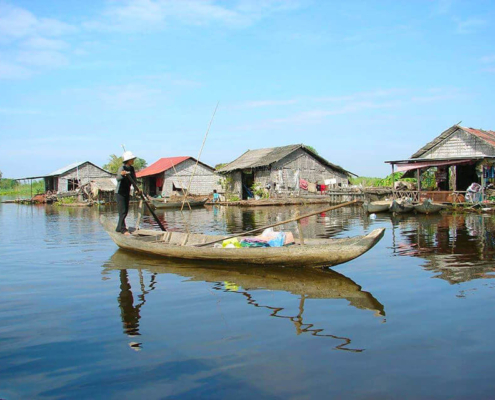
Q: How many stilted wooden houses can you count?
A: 4